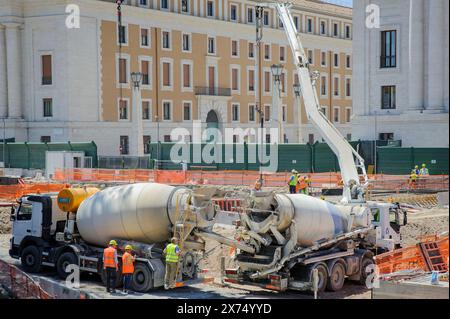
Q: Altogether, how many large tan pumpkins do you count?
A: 0